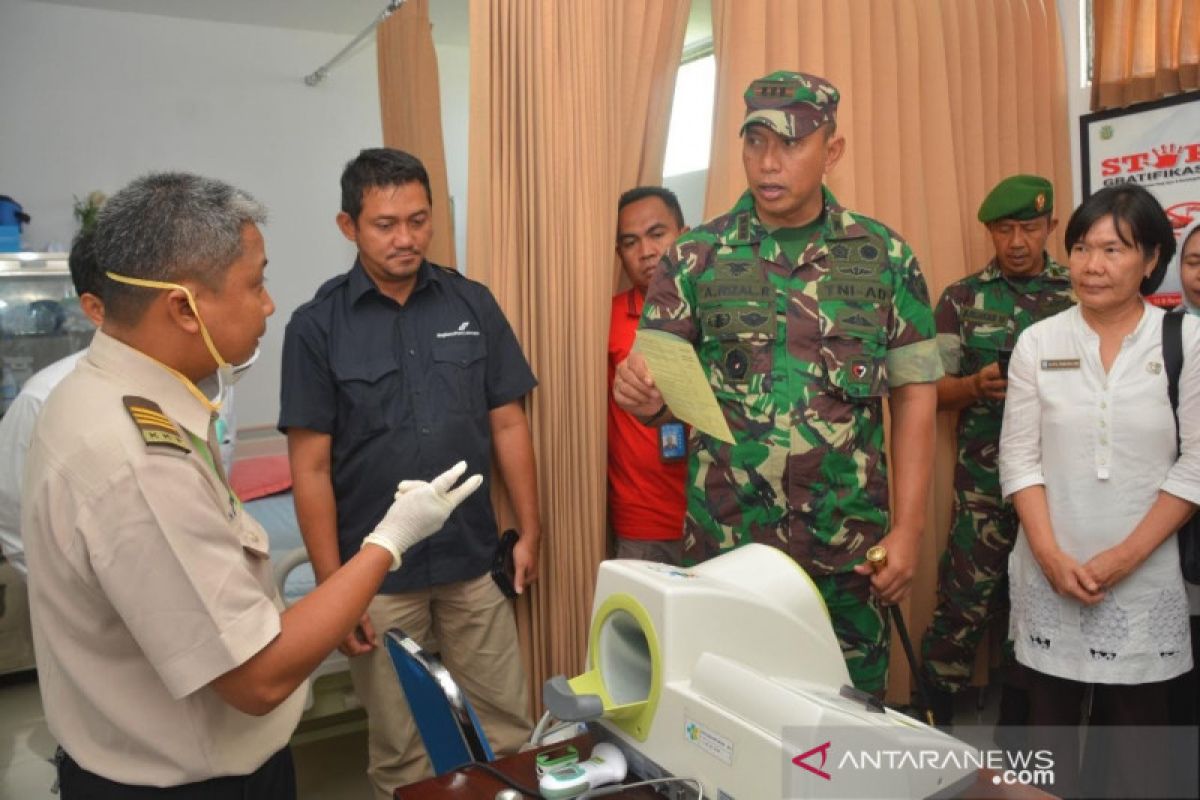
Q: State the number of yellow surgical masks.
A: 1